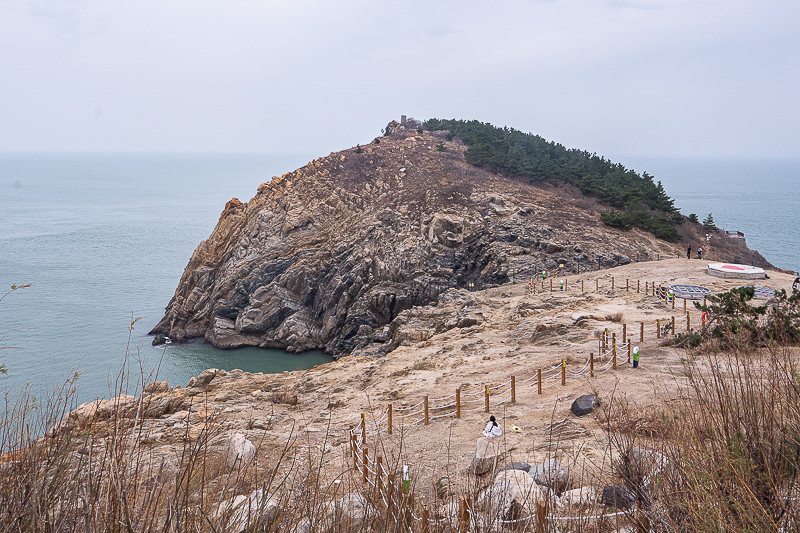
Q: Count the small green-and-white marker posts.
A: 5